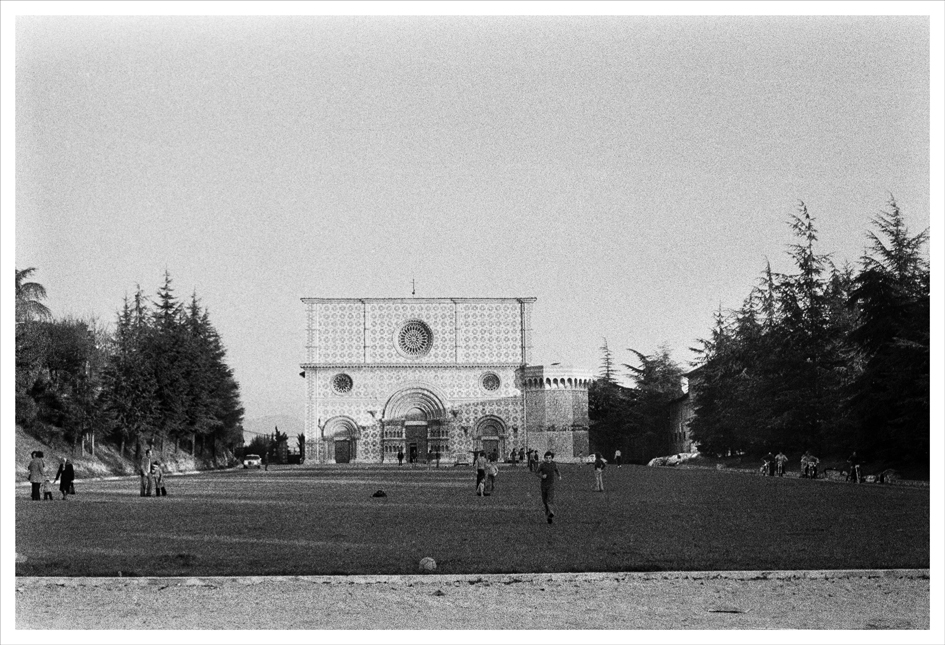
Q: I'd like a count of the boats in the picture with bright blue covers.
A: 0